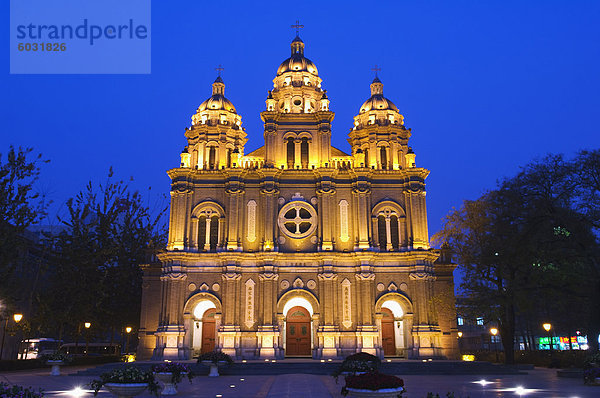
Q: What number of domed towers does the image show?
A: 3